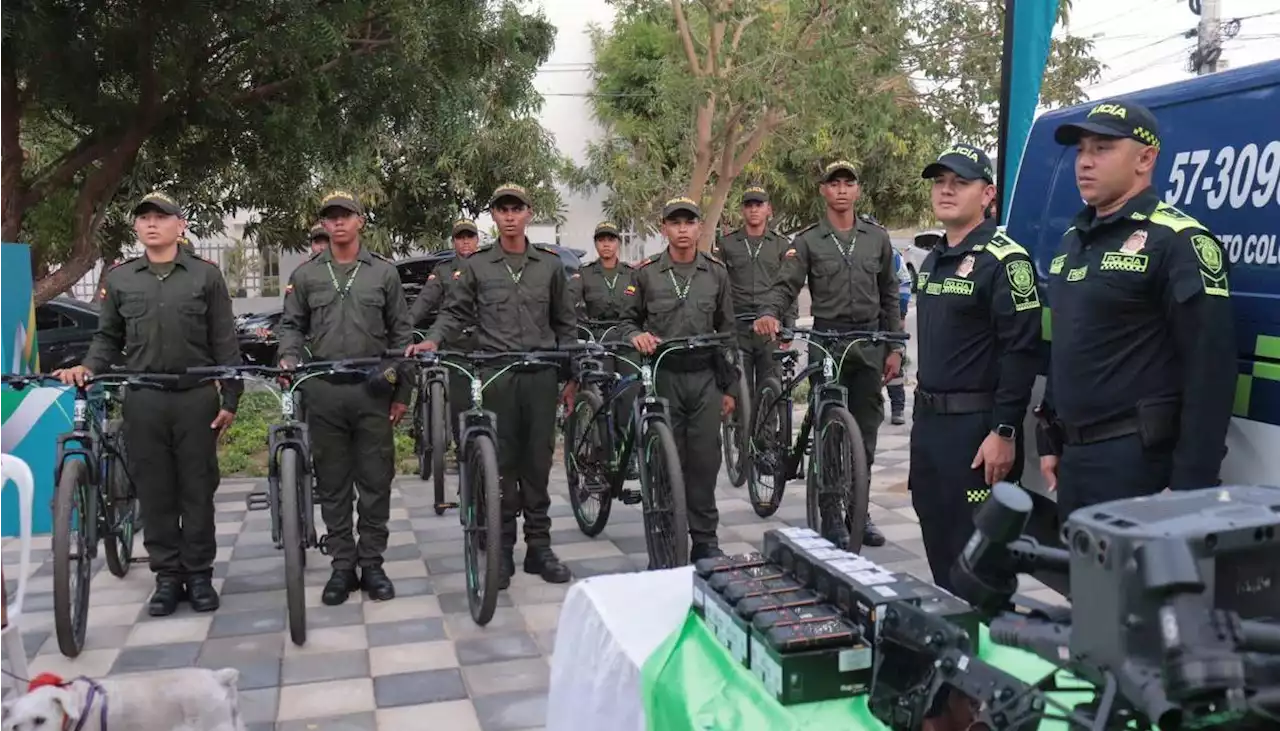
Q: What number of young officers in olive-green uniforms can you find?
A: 10